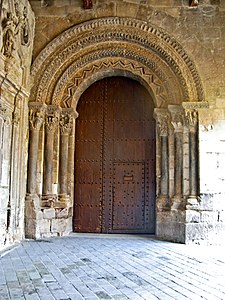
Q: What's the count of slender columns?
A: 6